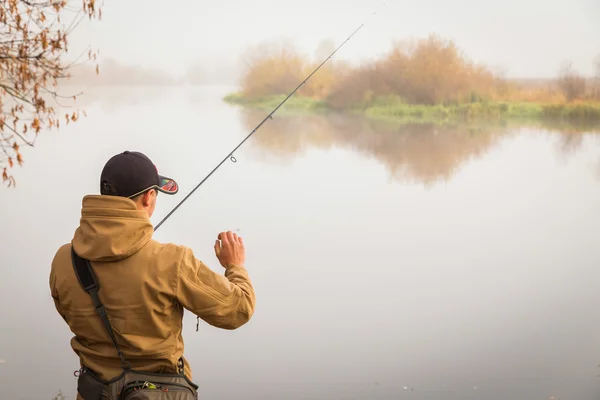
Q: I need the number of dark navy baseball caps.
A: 1